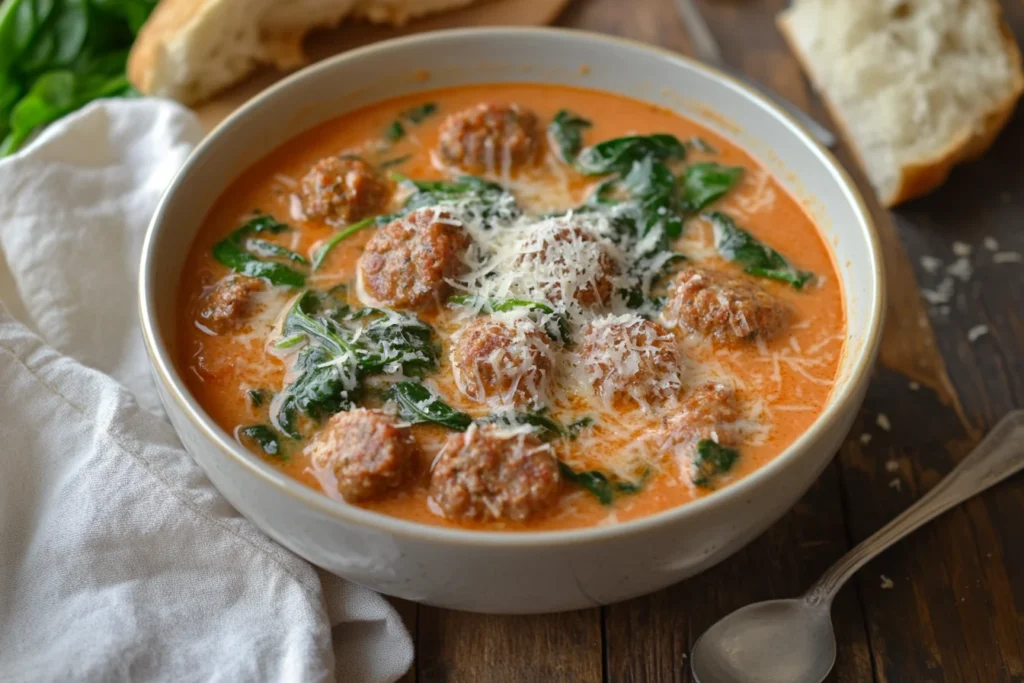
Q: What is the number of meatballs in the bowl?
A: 11